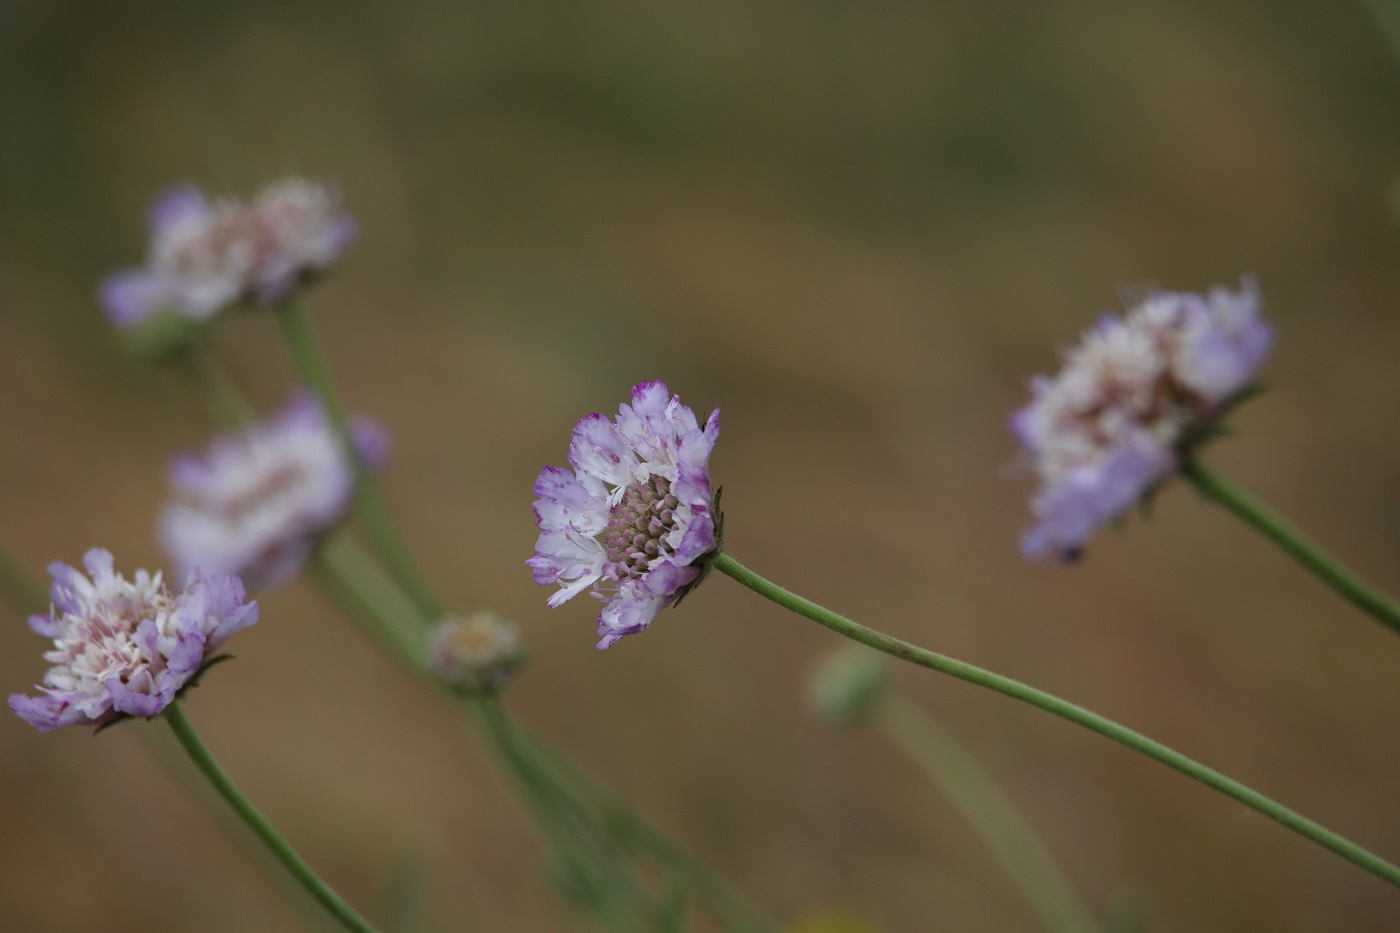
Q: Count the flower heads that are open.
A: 5